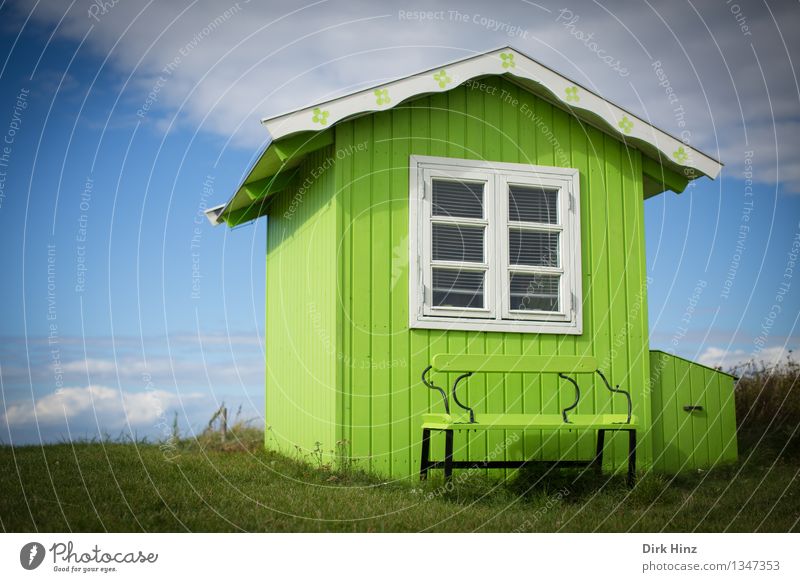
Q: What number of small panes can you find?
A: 6